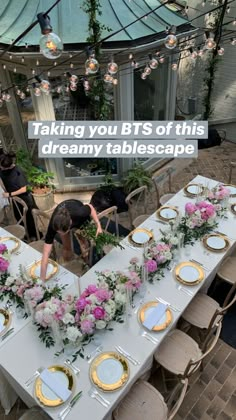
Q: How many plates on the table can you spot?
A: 13